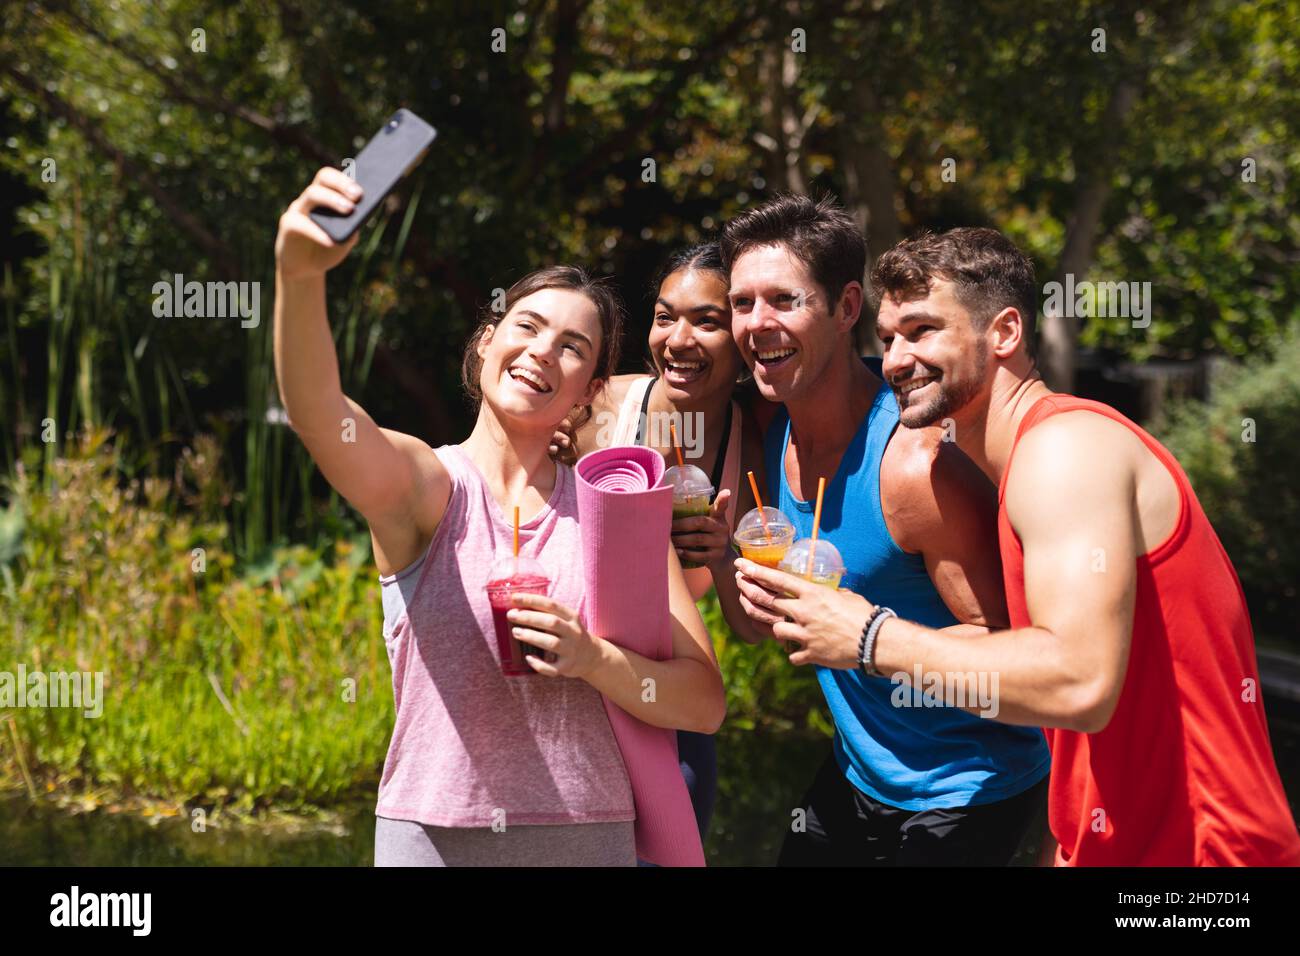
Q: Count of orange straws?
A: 4